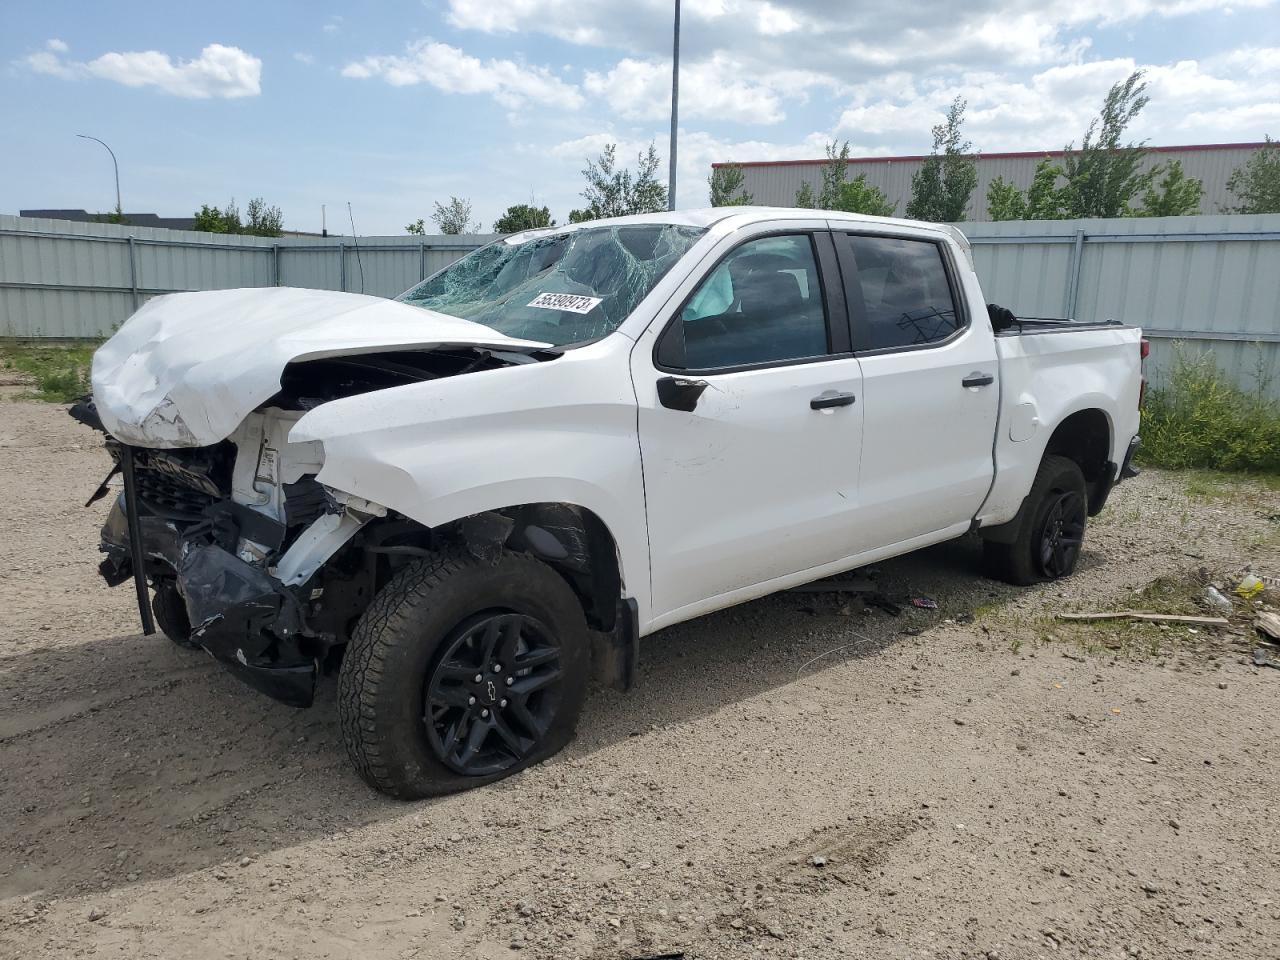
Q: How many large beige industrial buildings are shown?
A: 1